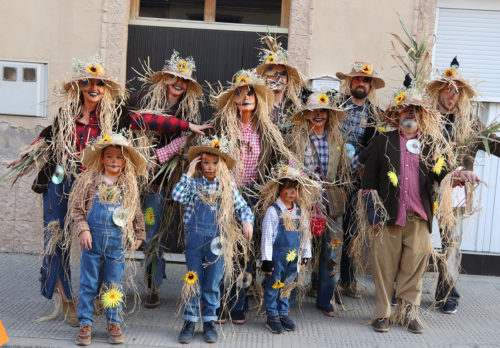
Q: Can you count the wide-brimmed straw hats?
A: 11